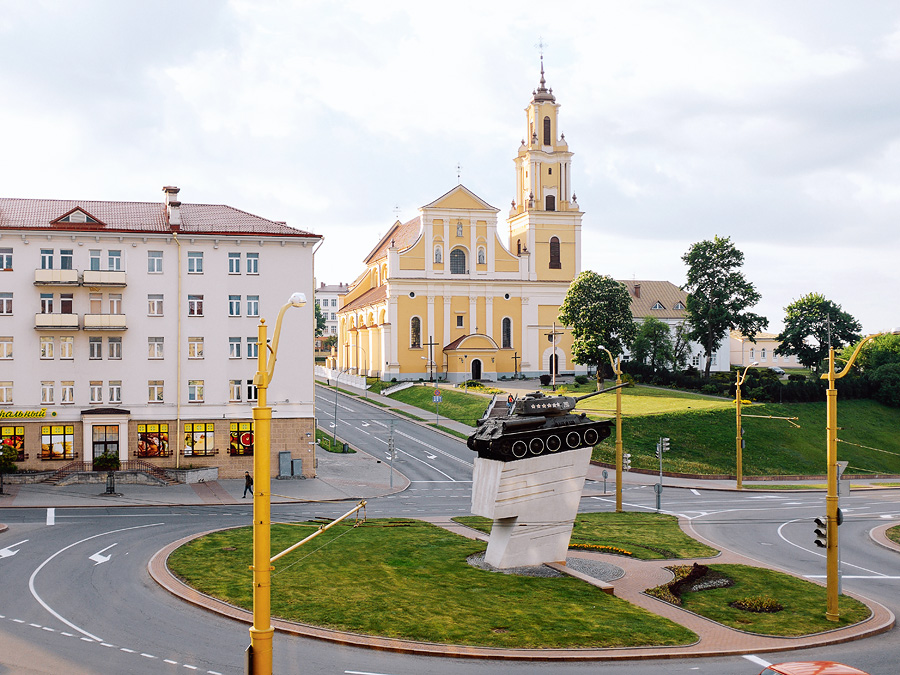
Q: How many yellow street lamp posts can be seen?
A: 4